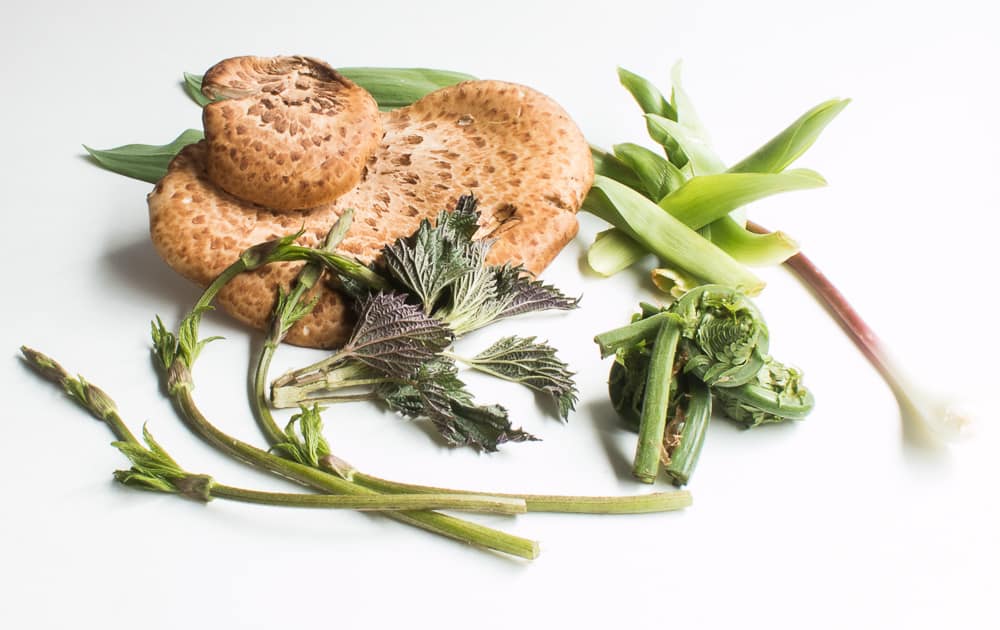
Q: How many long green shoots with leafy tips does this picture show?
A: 3